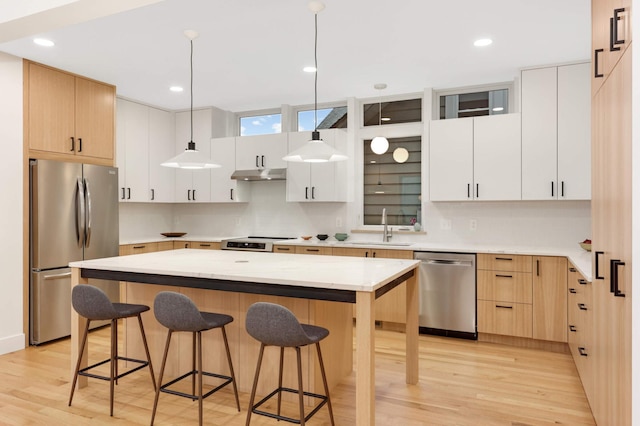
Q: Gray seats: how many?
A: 3